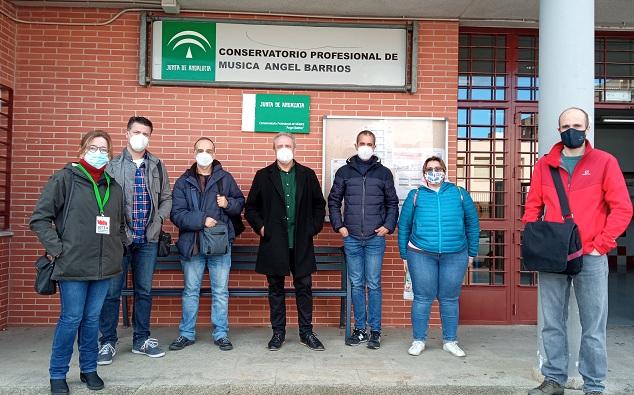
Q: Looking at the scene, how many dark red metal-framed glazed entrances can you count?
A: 1